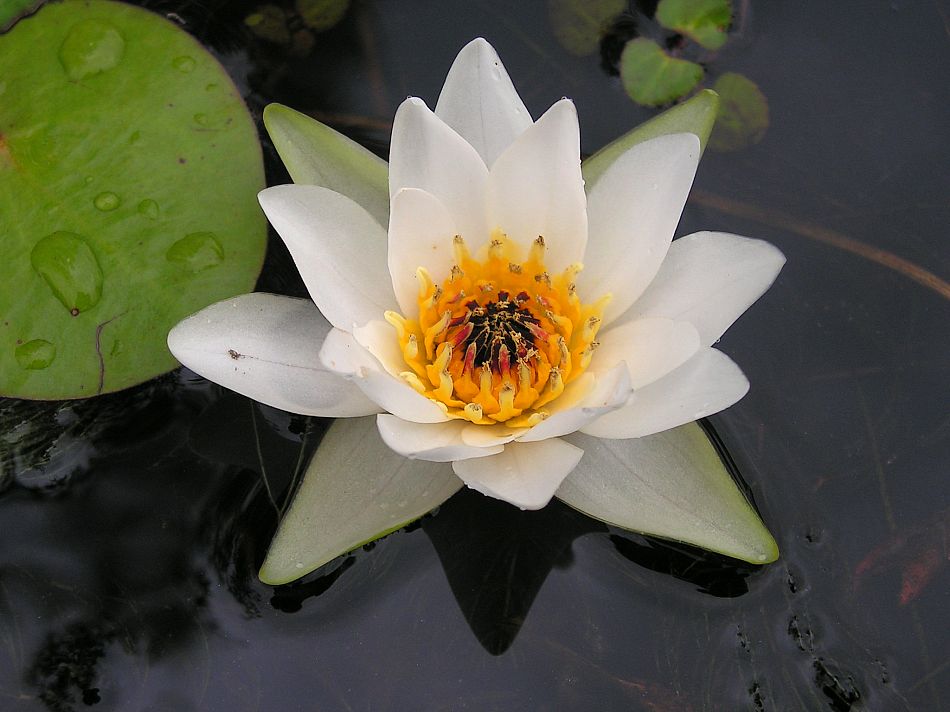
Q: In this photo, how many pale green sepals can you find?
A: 4